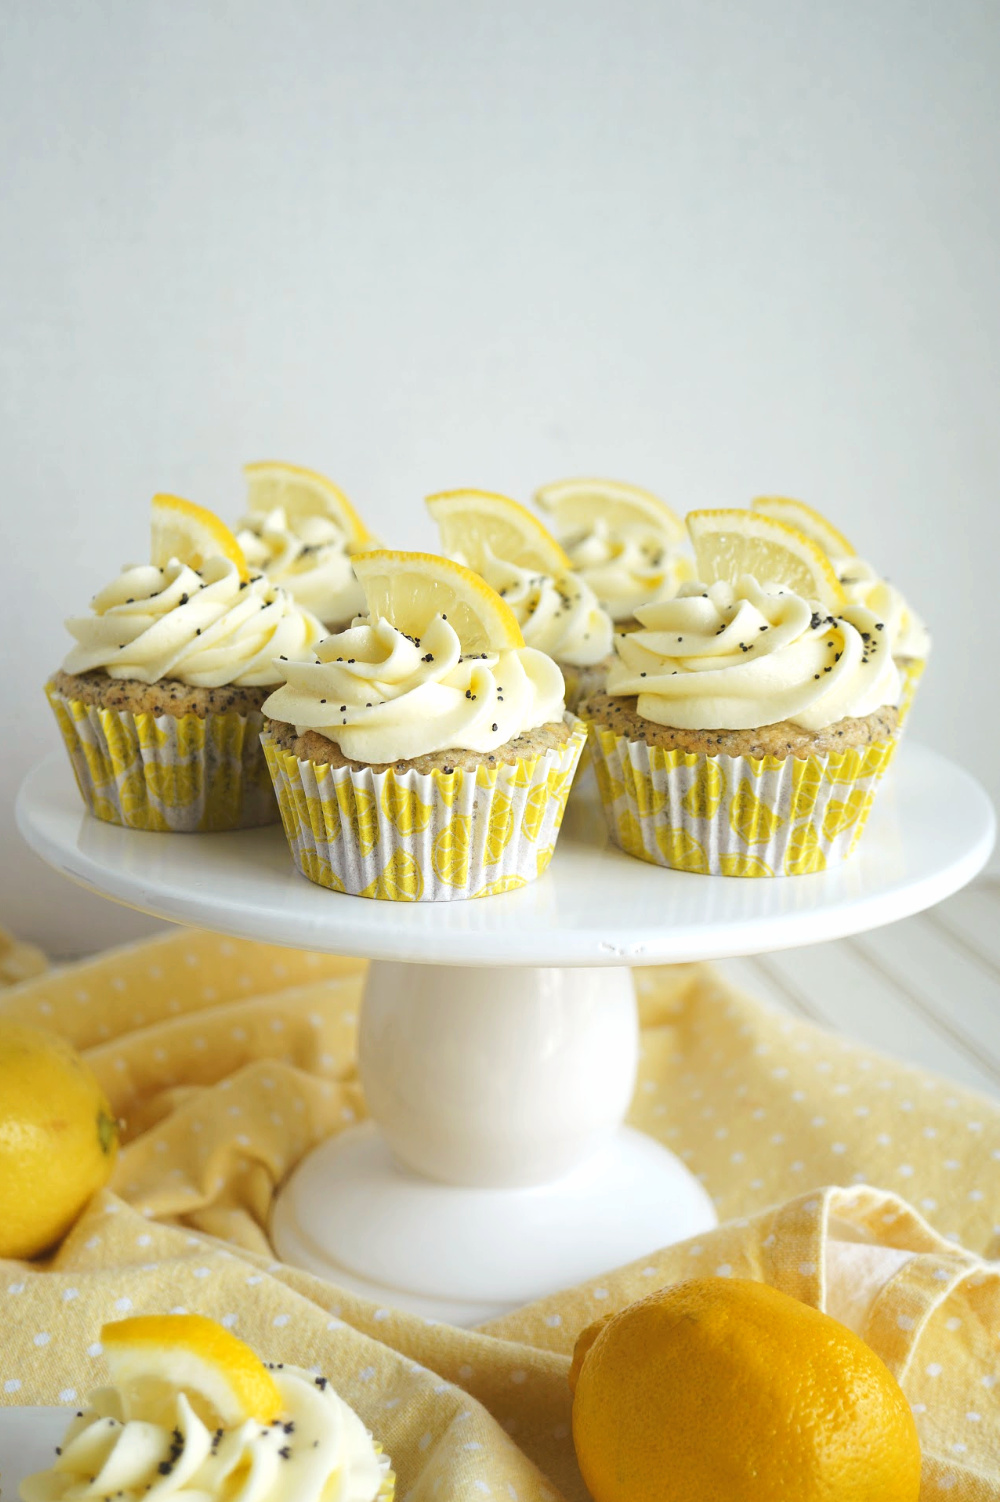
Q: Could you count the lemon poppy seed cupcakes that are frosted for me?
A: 8